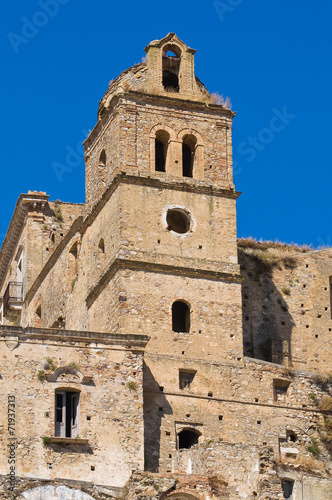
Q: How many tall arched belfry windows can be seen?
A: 2